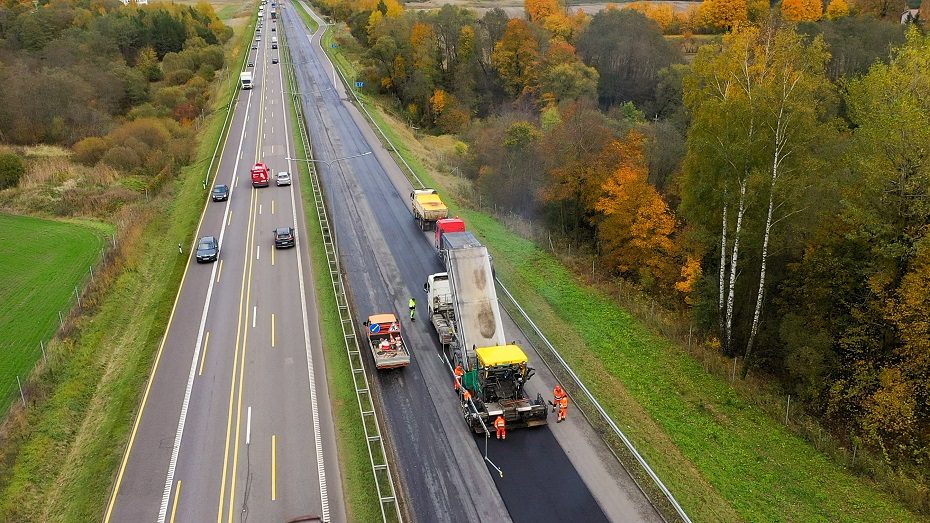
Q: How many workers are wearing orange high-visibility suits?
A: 5